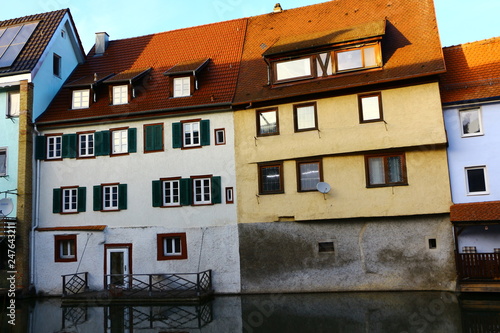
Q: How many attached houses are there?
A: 4